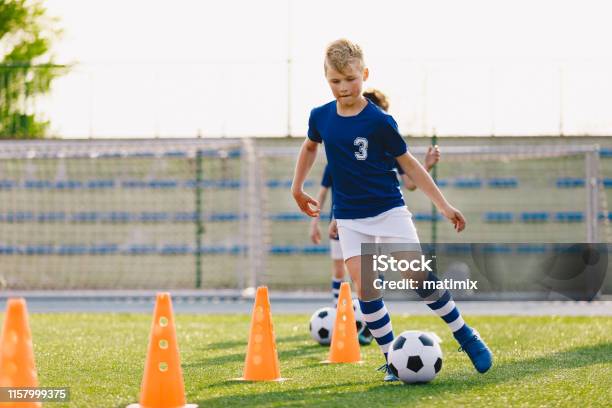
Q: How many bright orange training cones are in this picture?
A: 4